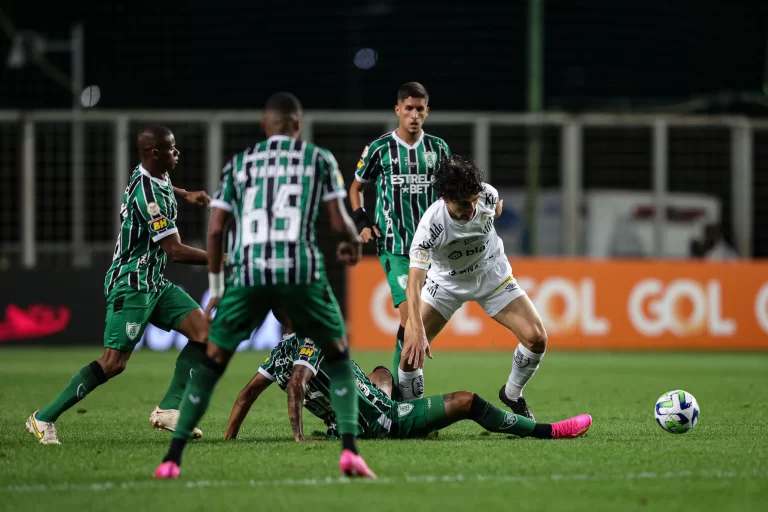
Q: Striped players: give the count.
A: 4